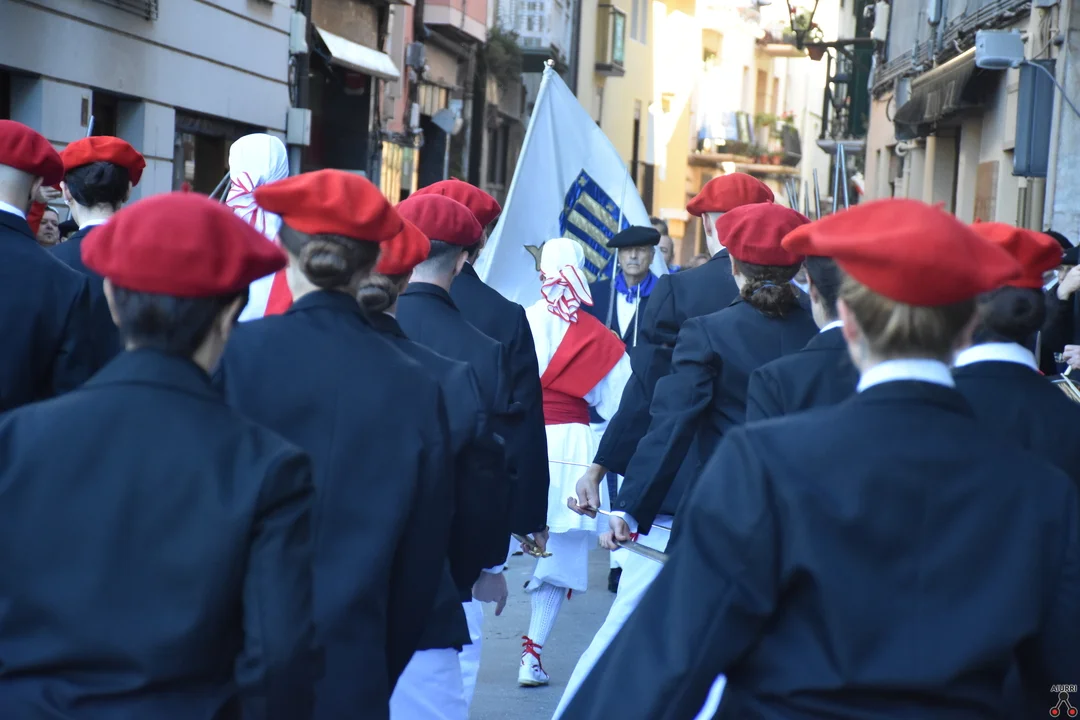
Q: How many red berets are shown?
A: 11